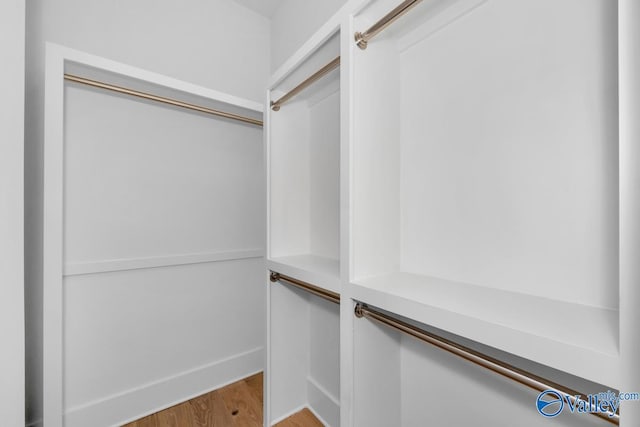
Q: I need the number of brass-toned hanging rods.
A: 5